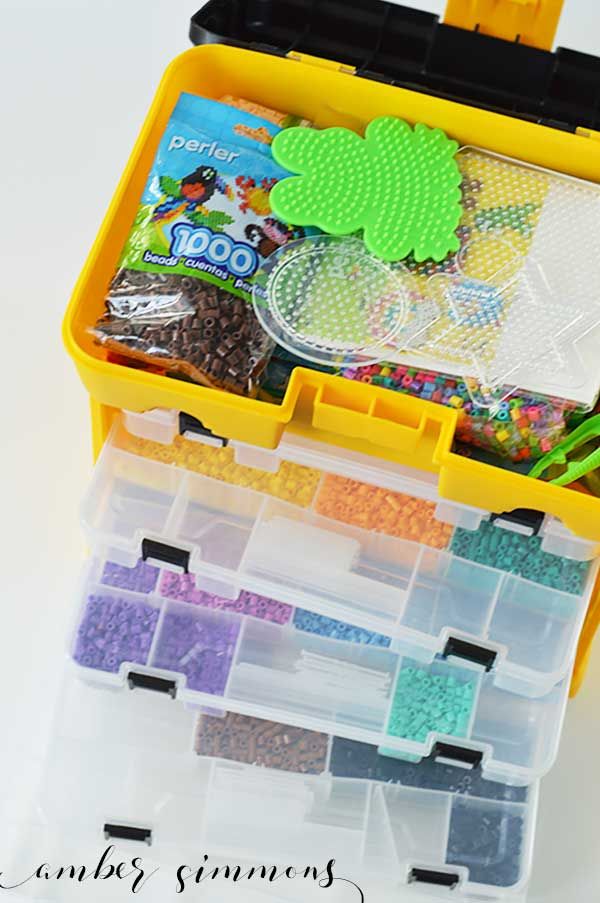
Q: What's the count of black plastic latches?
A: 8